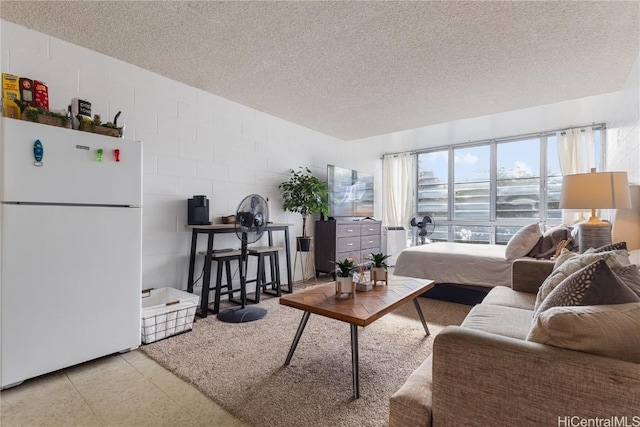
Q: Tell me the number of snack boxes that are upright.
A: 3